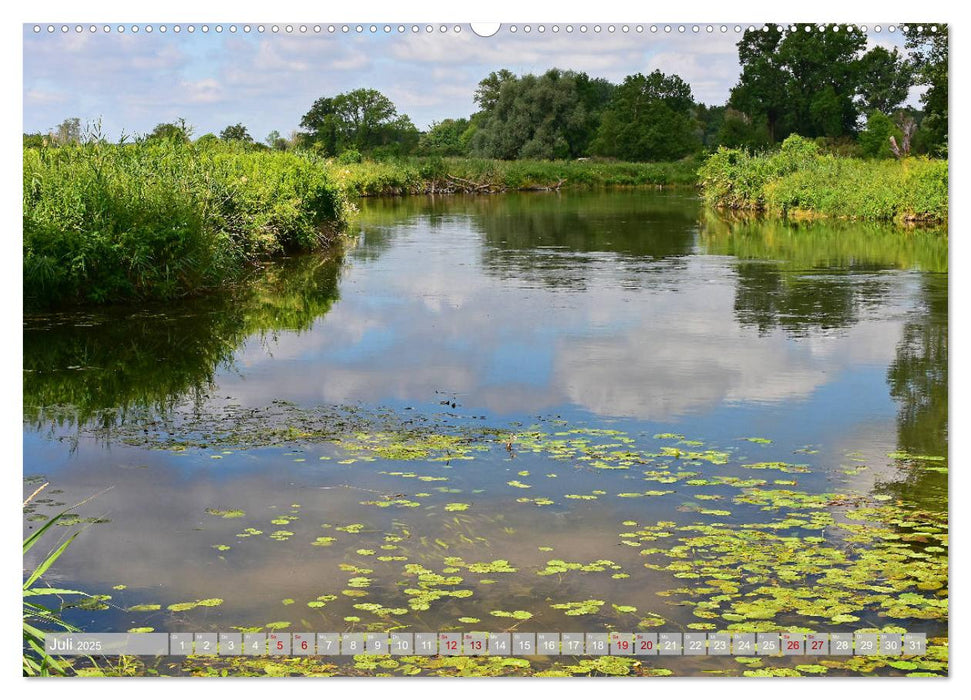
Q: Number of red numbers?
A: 8